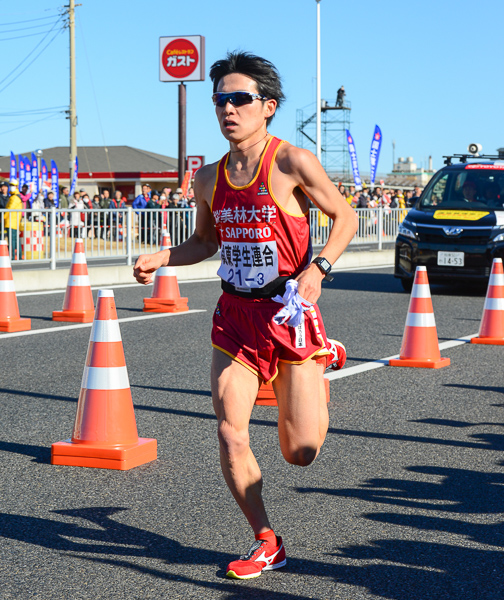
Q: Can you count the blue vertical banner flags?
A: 9